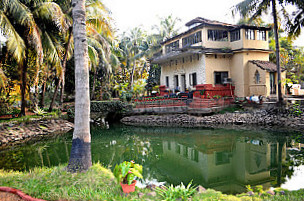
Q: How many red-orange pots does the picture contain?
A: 1